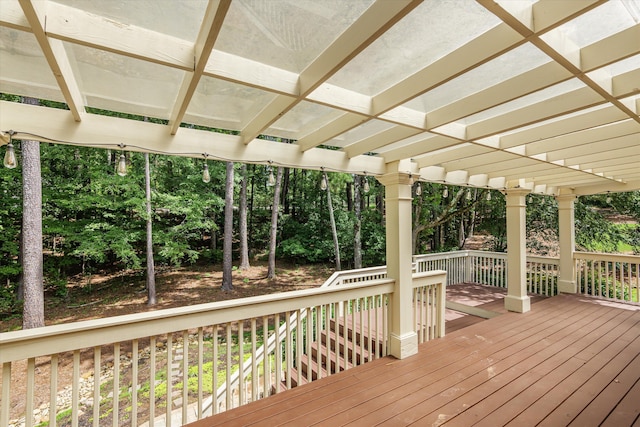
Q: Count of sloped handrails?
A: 1